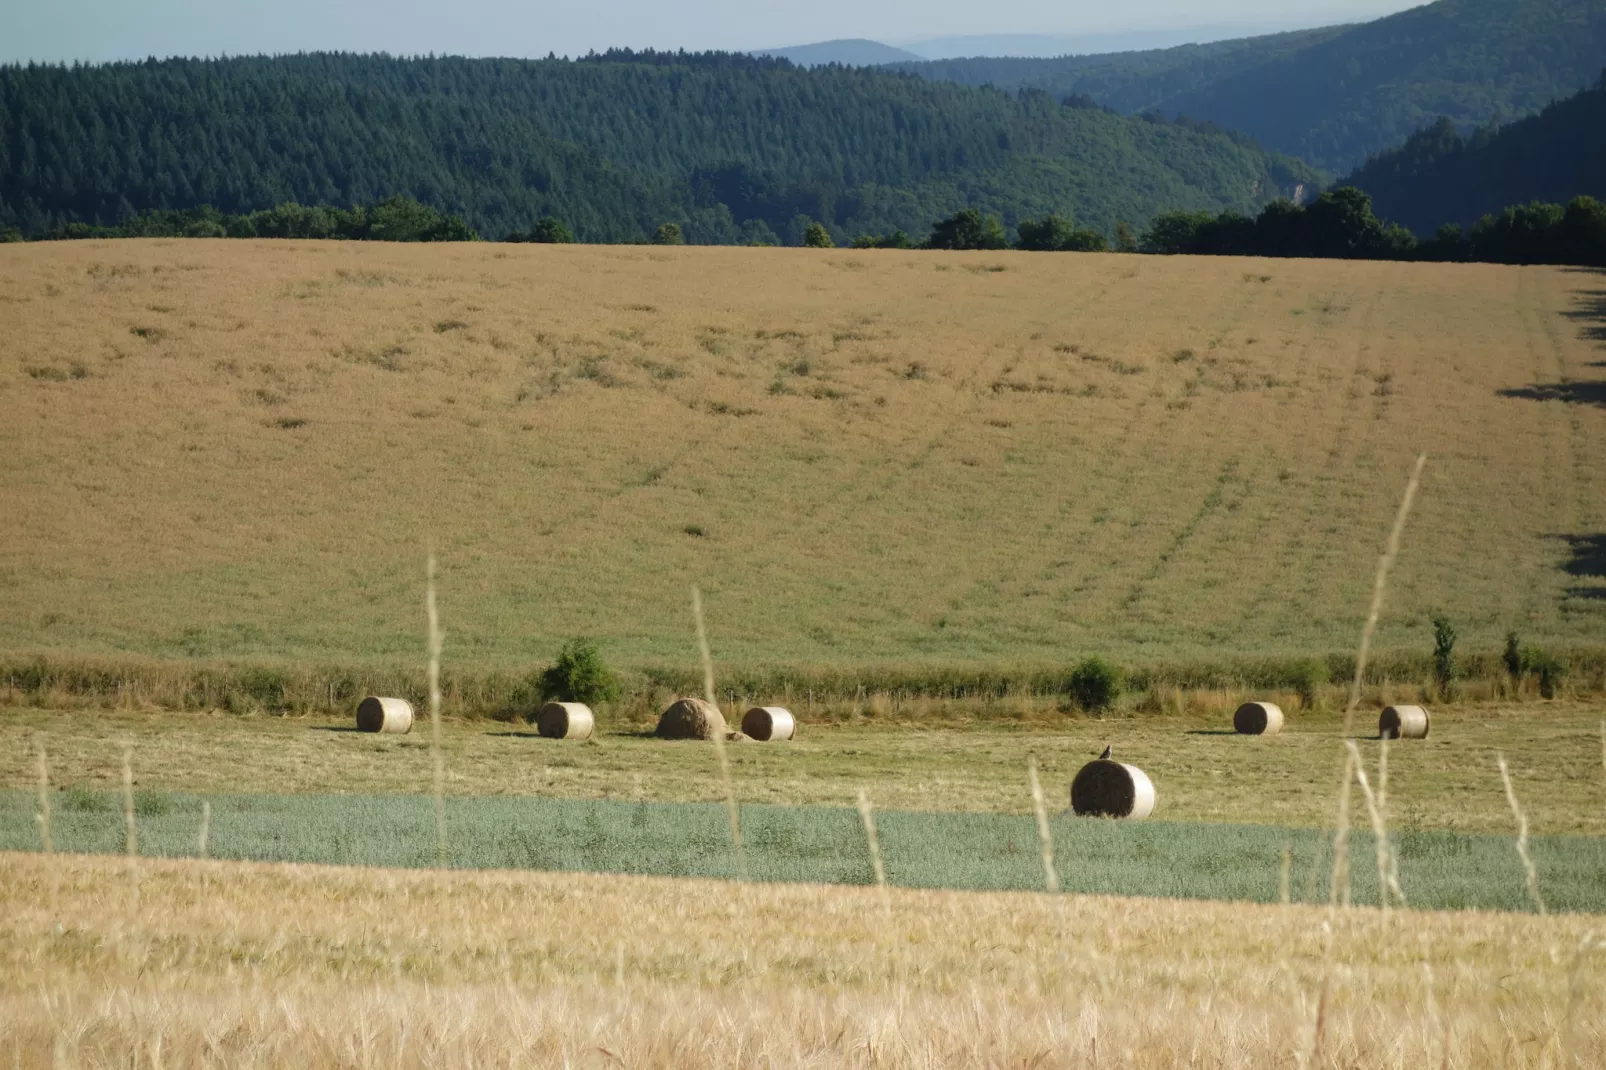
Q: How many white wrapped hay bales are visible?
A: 6